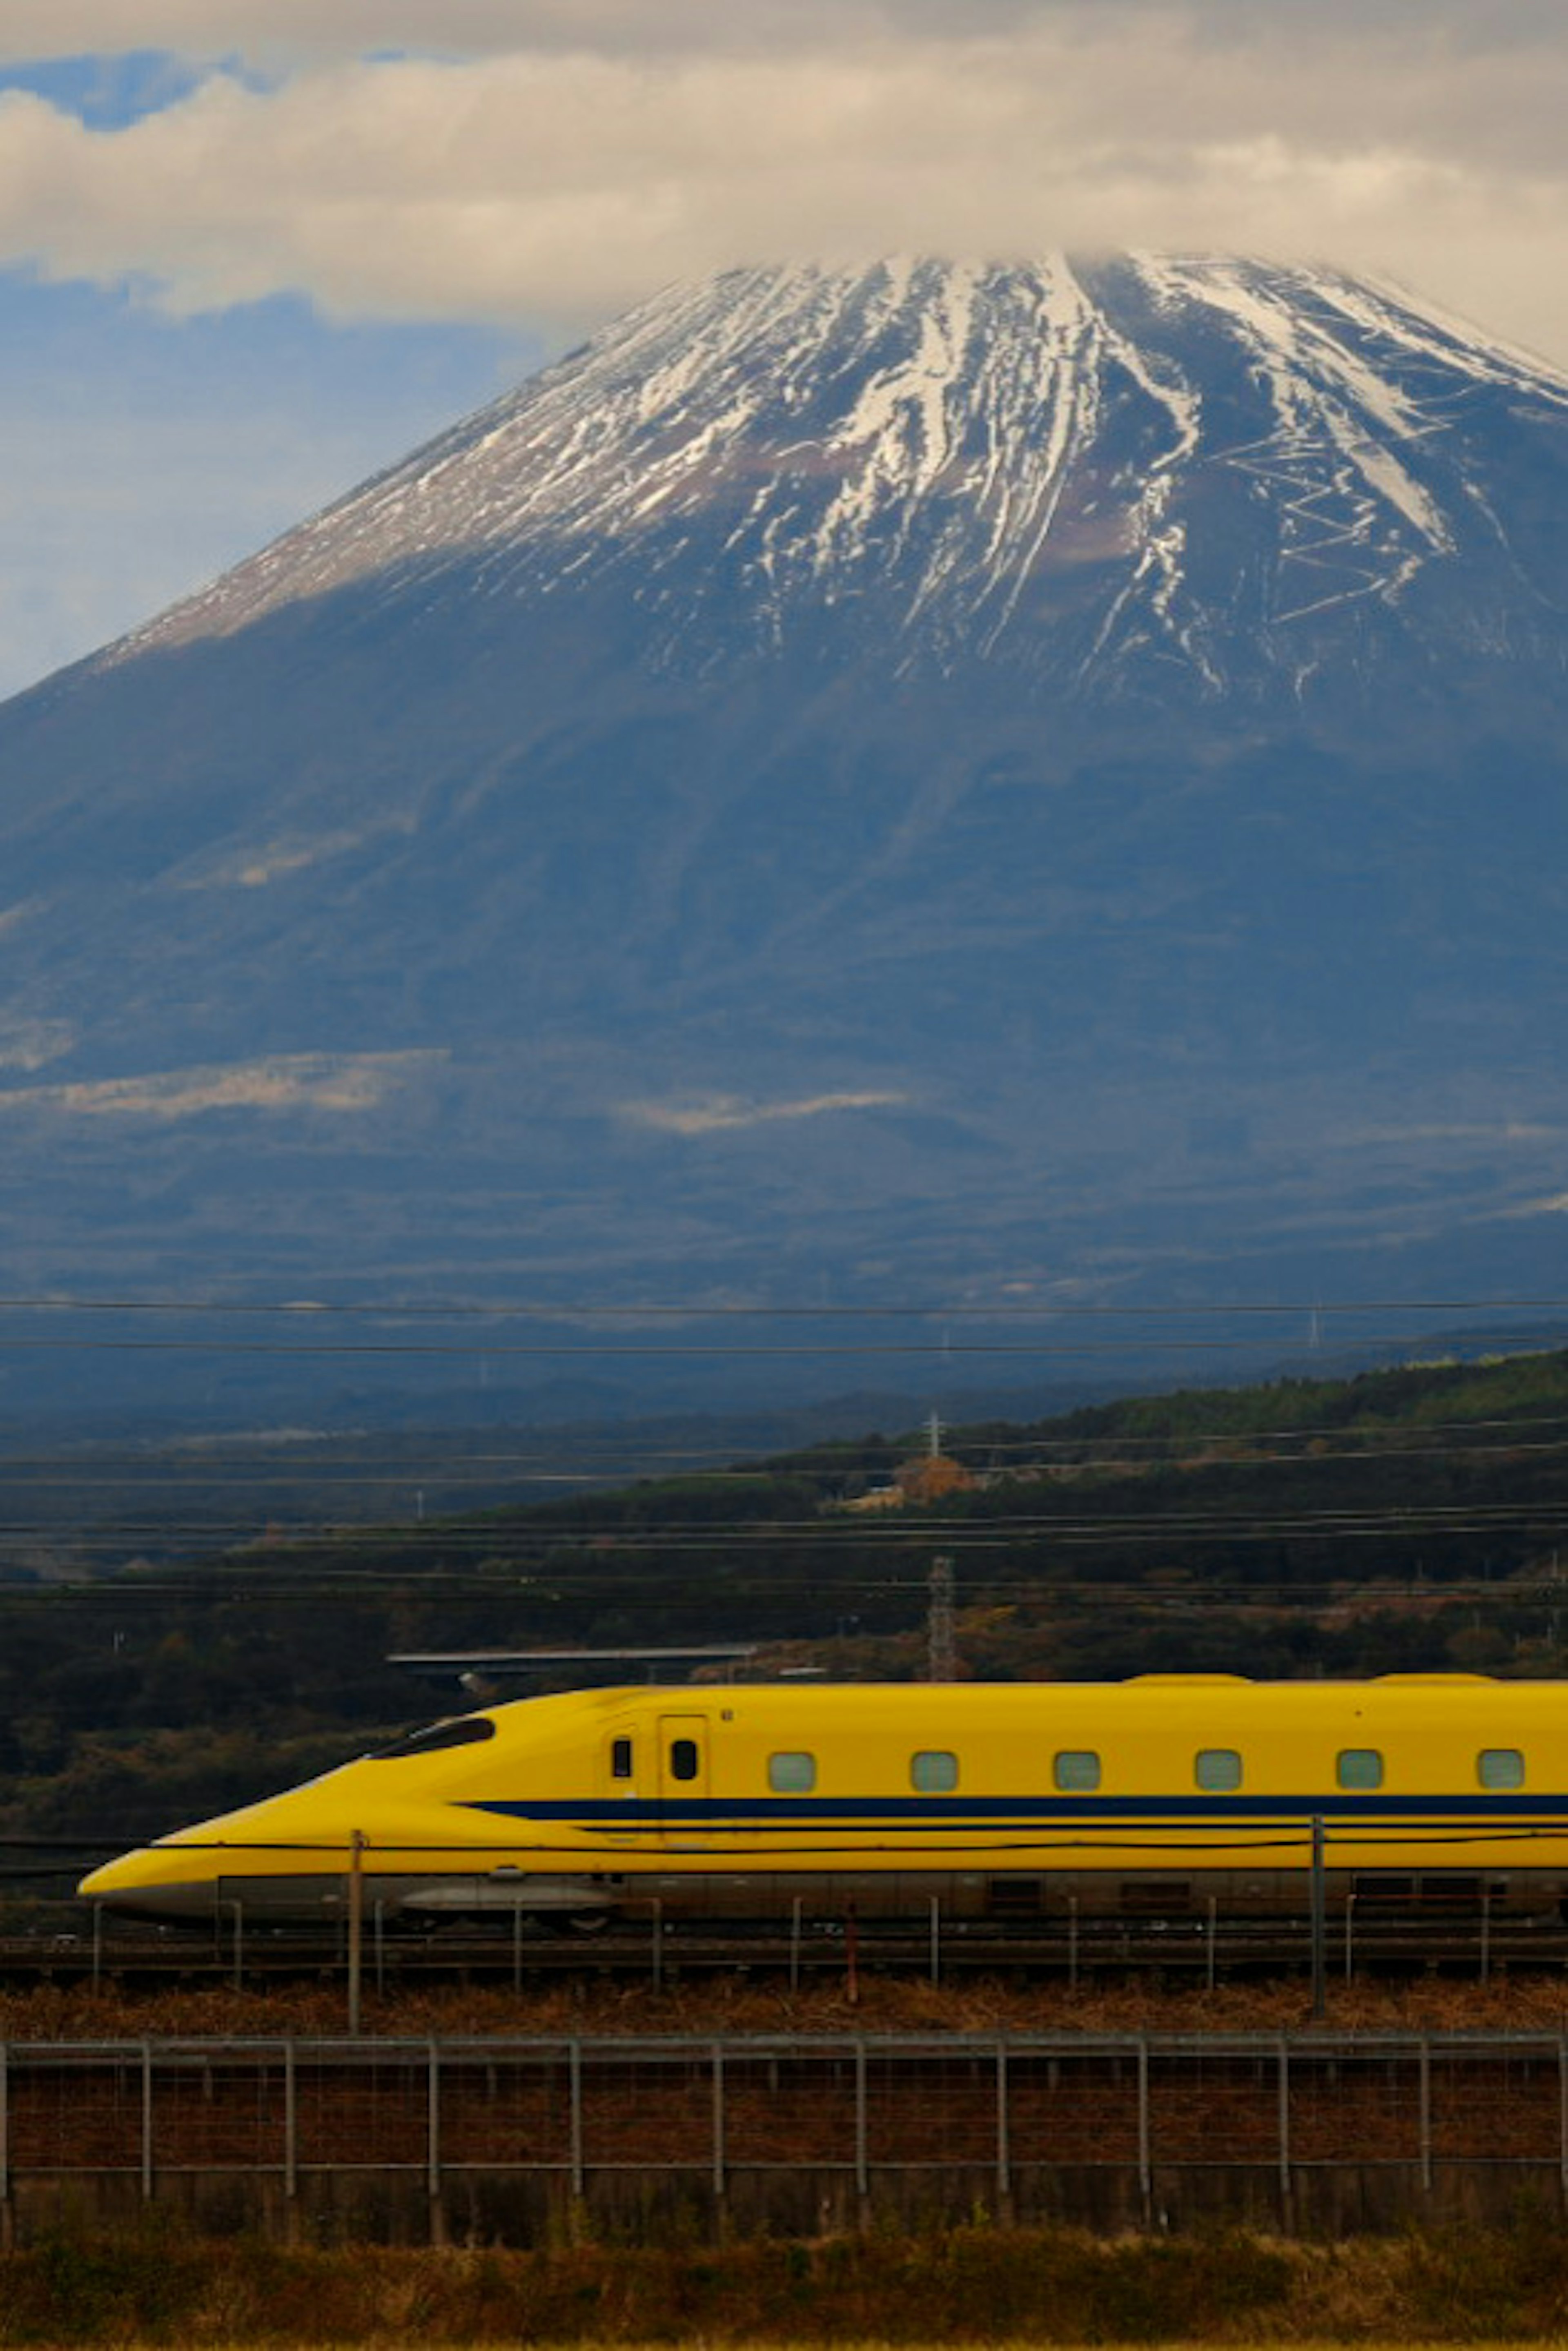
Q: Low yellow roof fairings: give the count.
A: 2